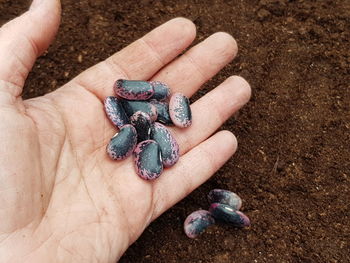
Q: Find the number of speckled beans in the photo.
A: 13